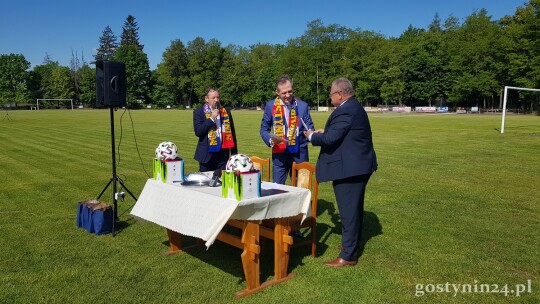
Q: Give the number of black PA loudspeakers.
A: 1